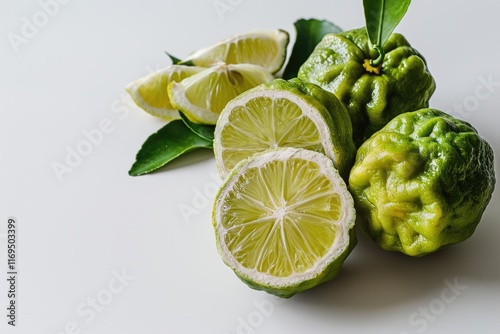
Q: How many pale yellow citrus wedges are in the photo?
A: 3